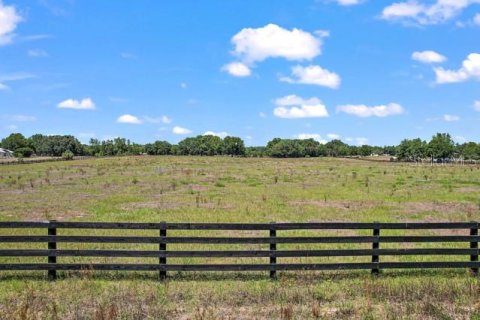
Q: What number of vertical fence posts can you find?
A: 5